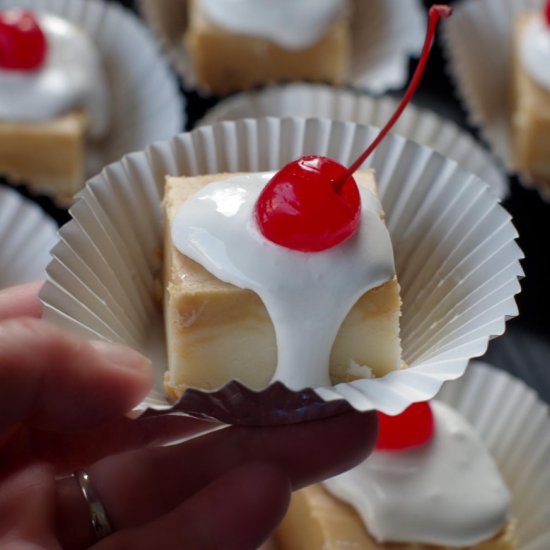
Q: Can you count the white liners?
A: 7